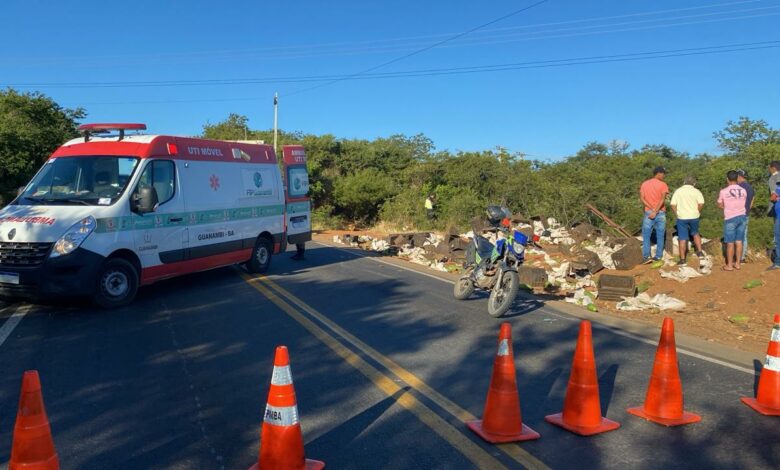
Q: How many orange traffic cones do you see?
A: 6